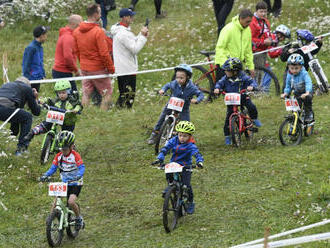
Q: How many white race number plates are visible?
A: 7